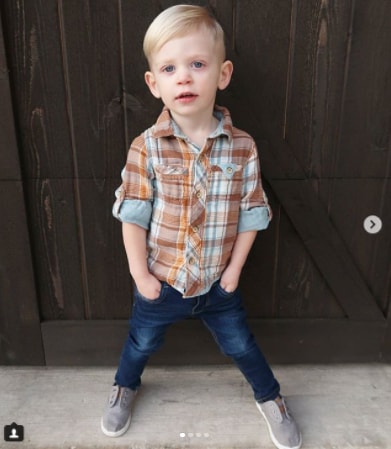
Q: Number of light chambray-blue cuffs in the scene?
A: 2